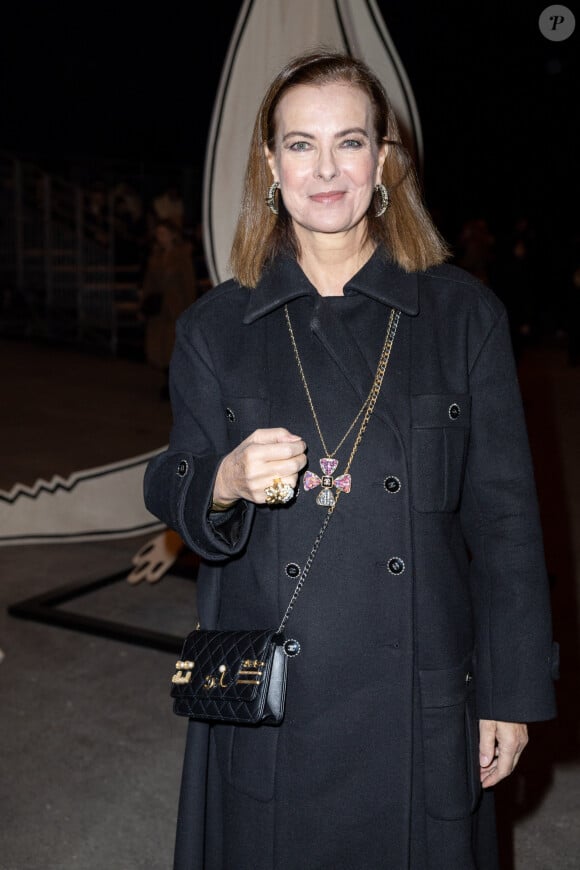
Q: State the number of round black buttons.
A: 7